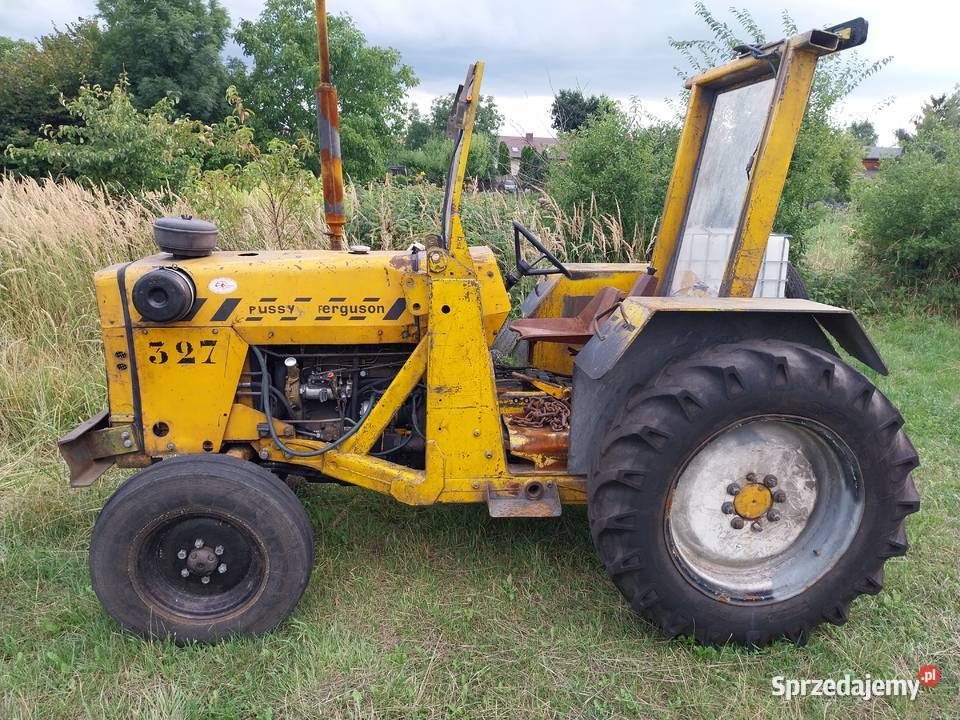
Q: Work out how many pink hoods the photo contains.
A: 0